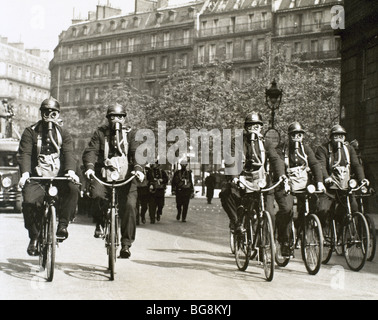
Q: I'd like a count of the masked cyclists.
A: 5